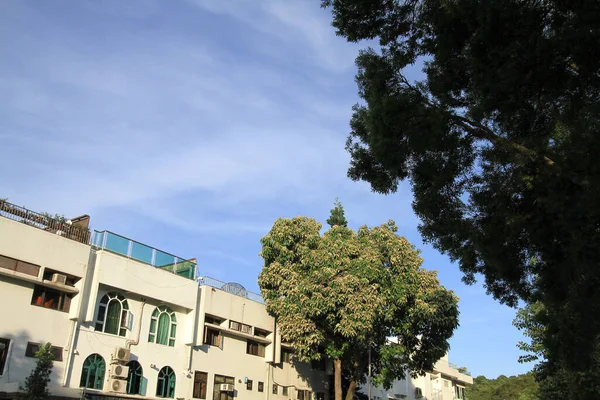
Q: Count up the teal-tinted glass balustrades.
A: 1